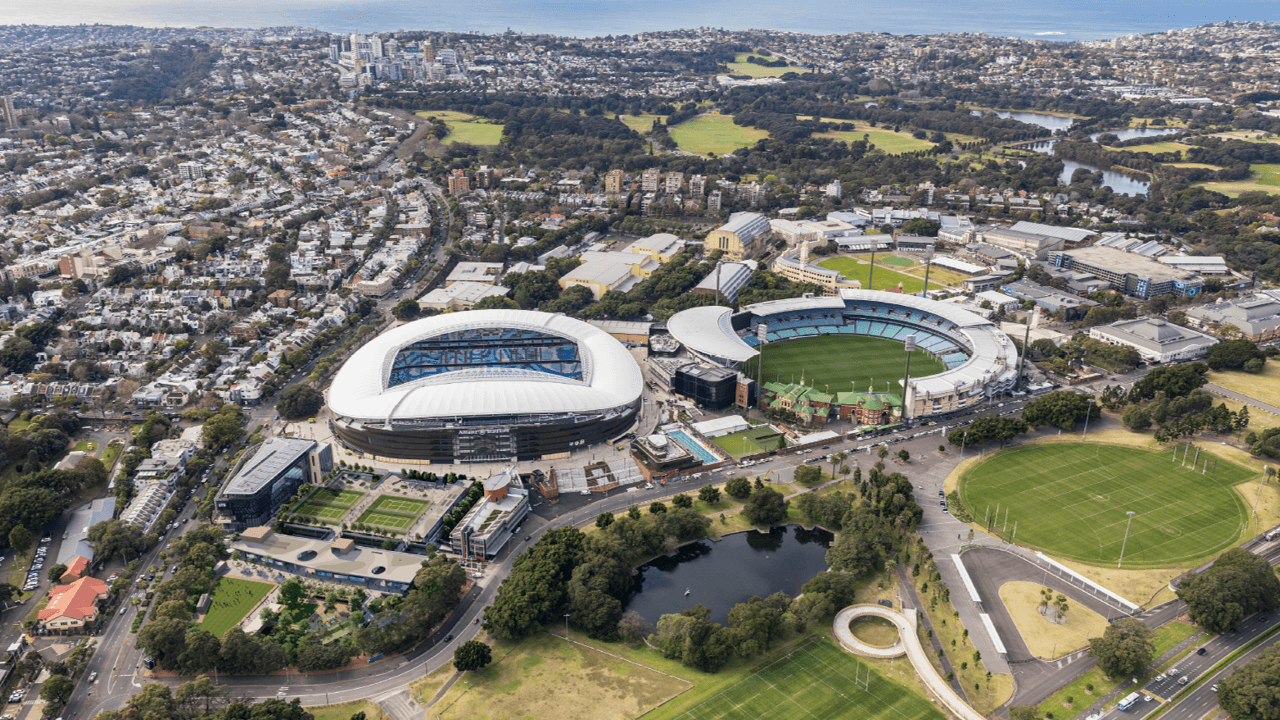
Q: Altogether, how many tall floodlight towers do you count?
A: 6